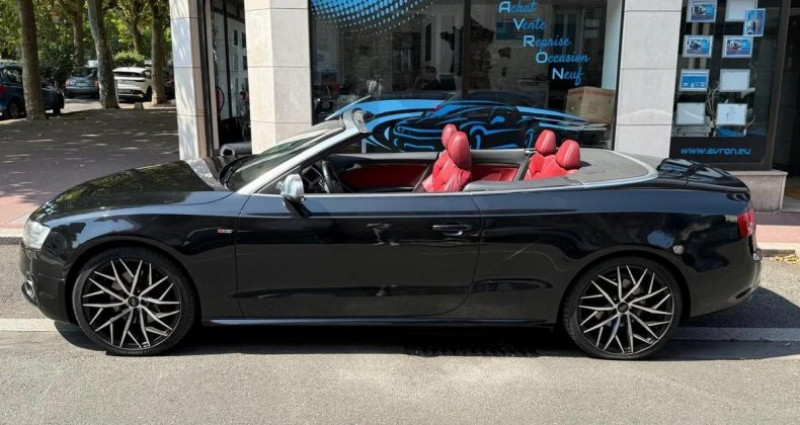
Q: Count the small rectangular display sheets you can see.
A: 9